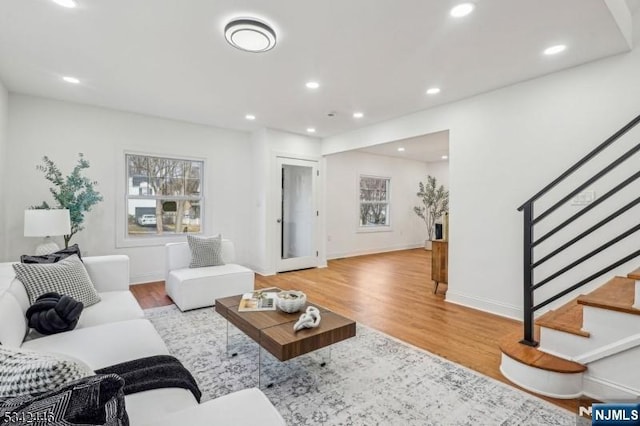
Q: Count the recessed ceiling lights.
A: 11